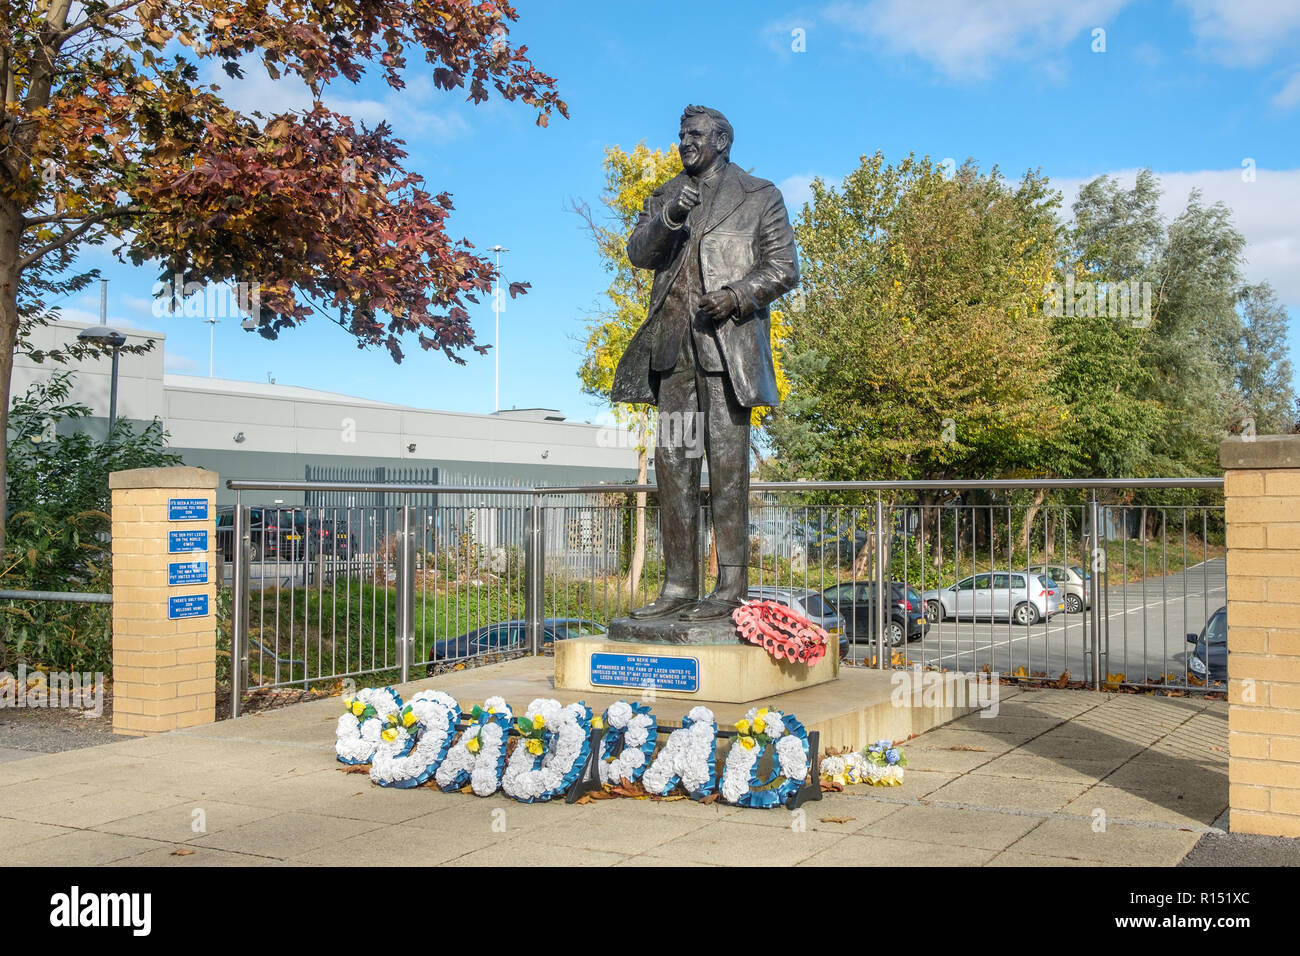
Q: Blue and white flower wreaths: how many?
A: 7